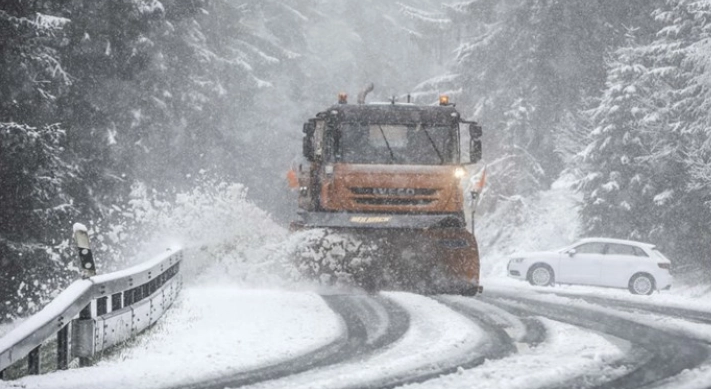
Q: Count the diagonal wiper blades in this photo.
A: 2